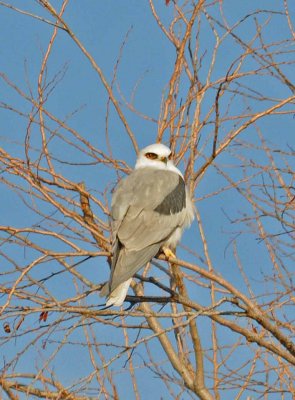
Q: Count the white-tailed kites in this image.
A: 1